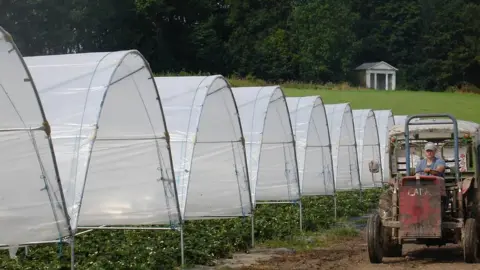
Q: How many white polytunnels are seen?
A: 9